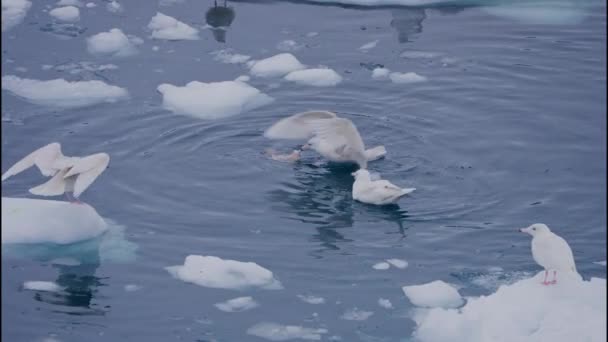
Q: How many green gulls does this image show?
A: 0